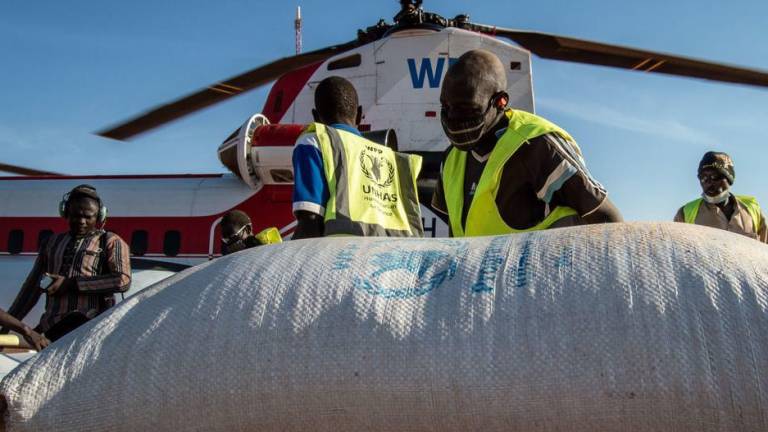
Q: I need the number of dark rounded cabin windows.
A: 4